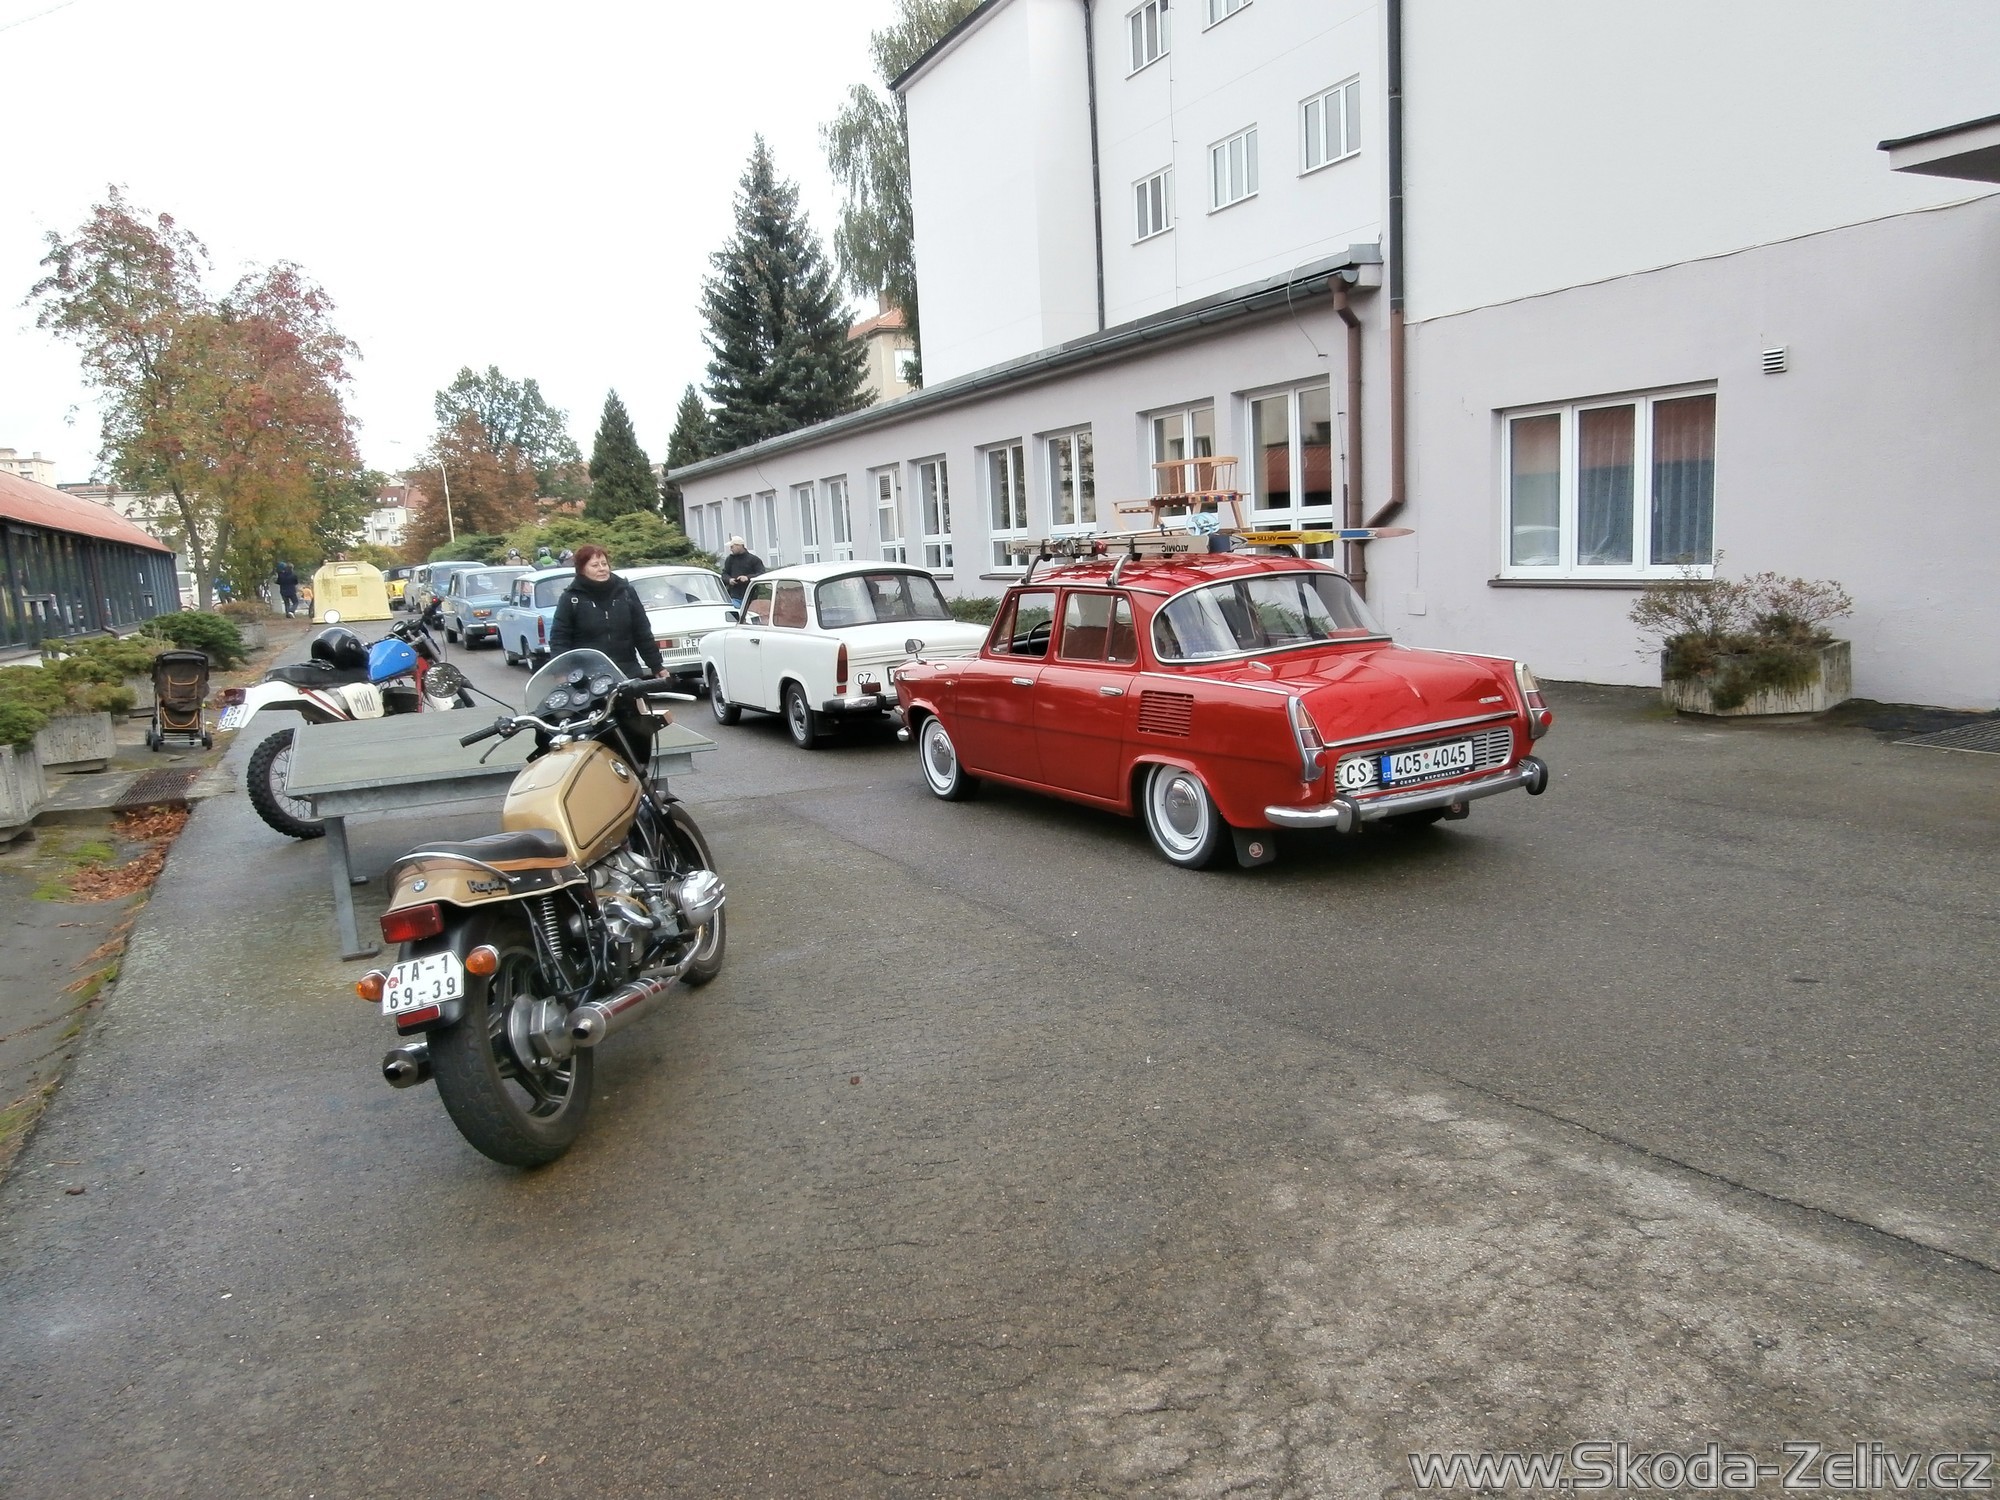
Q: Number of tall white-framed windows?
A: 12